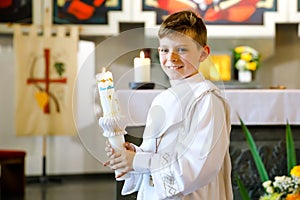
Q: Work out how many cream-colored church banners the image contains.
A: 1